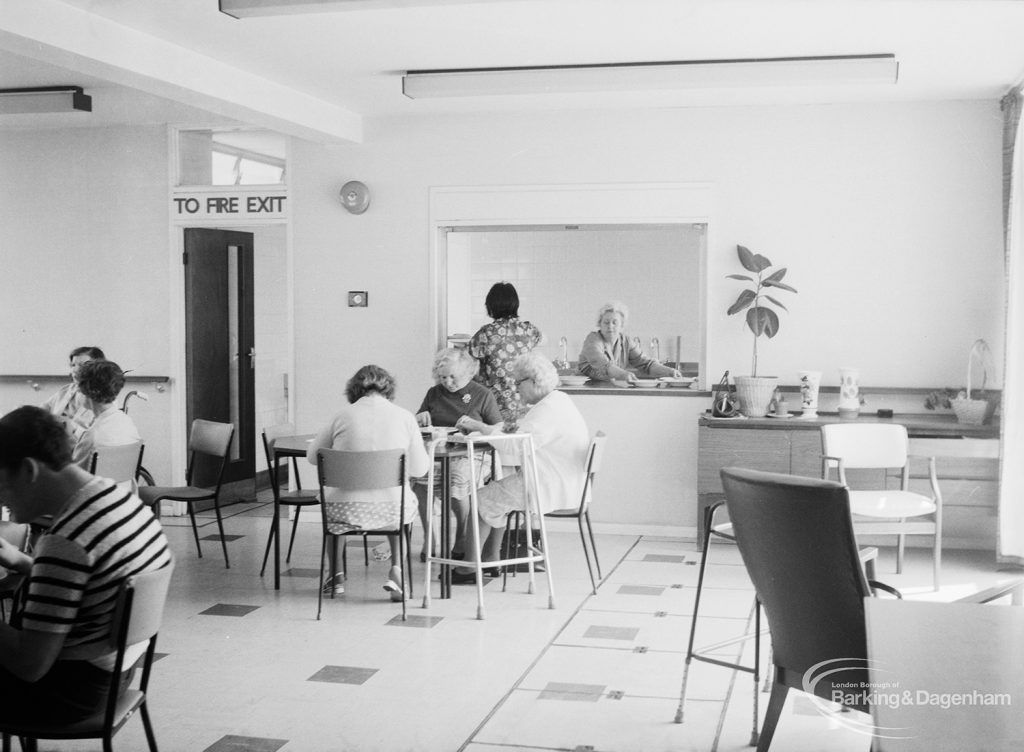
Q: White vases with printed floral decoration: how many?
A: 2